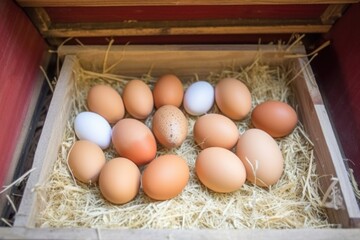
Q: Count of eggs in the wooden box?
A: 15